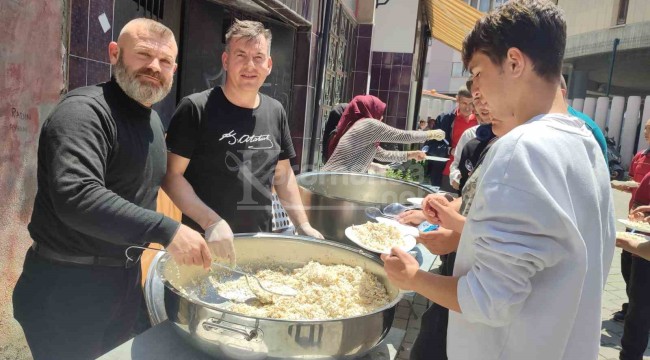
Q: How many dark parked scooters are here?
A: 1